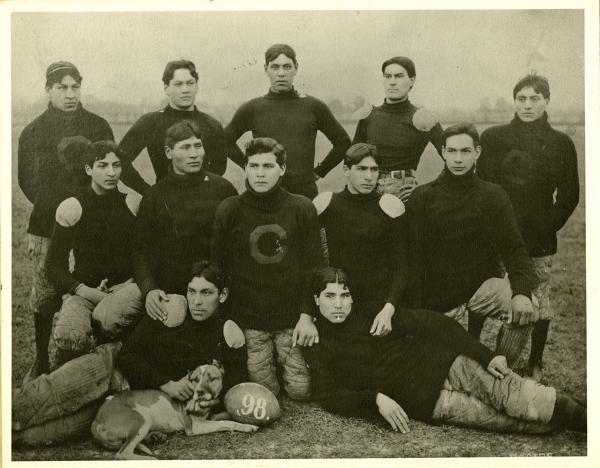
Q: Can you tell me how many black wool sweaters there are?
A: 12